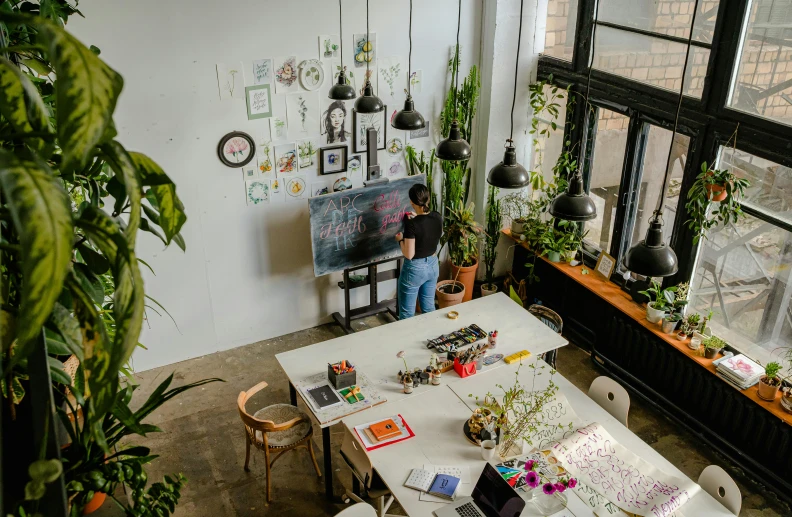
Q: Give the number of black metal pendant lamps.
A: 7